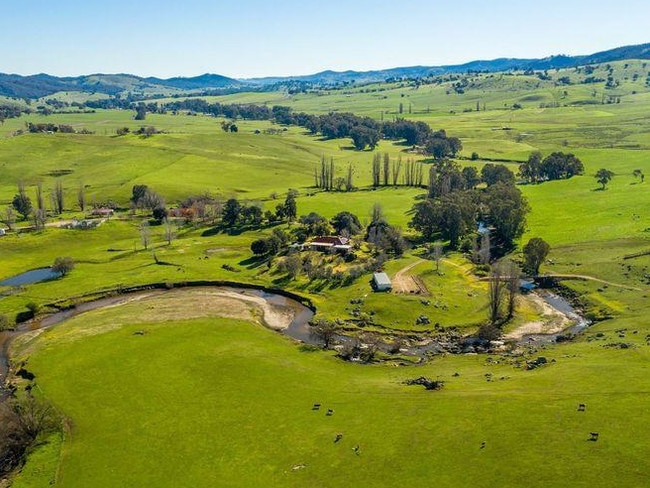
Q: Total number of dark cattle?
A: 7